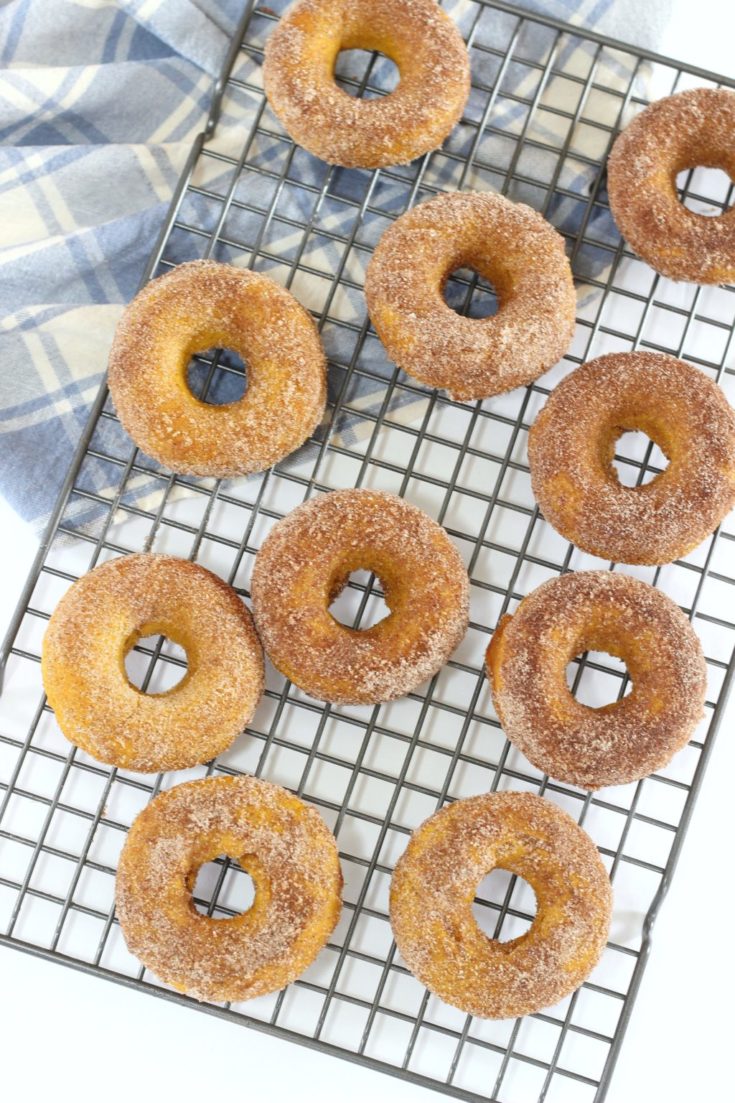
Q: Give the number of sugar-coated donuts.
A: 10